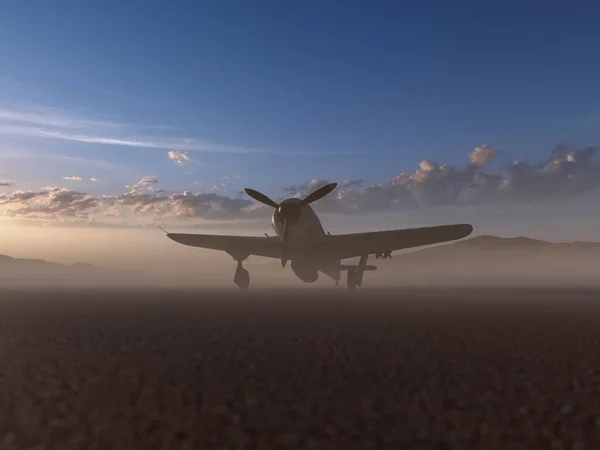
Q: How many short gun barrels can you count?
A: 2